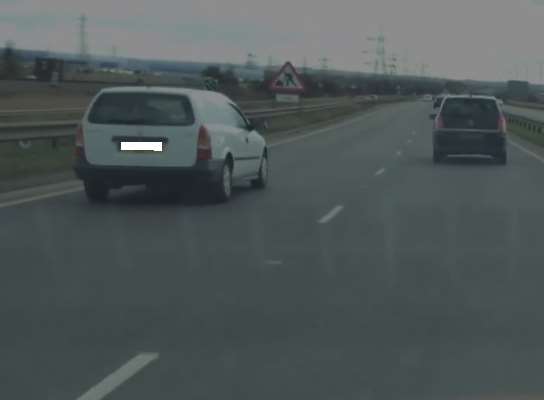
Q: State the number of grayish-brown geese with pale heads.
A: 0